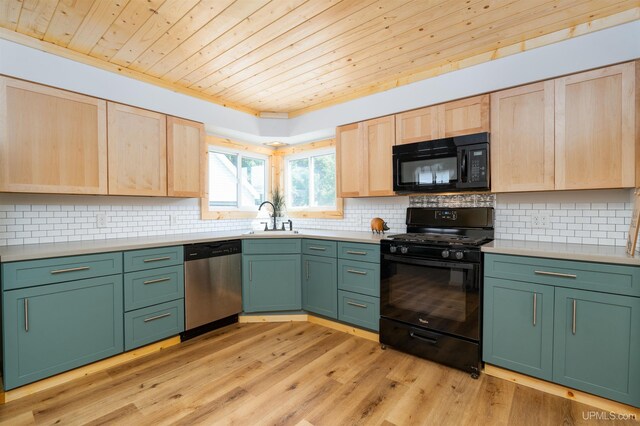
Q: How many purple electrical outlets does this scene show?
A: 0